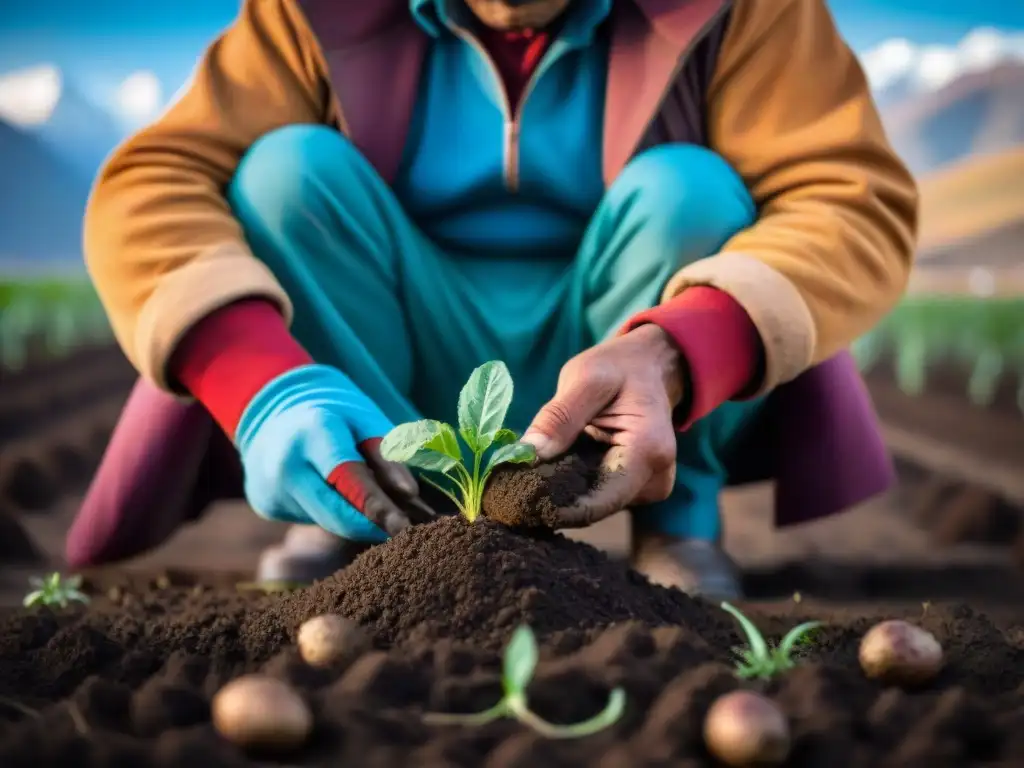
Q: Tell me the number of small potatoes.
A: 4